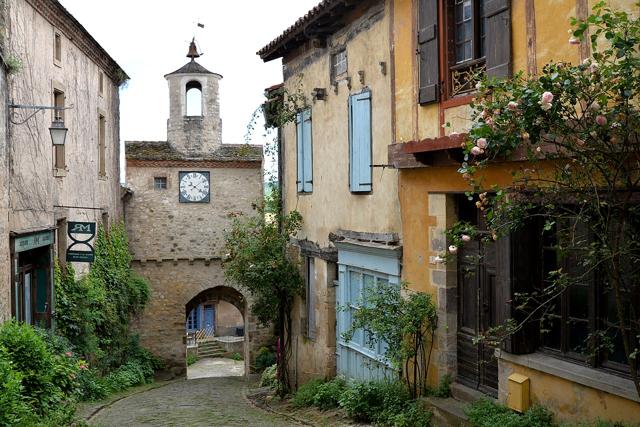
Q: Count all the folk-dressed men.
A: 0